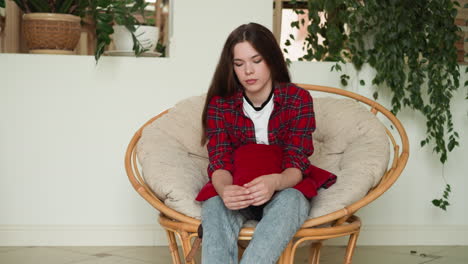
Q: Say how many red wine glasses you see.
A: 0